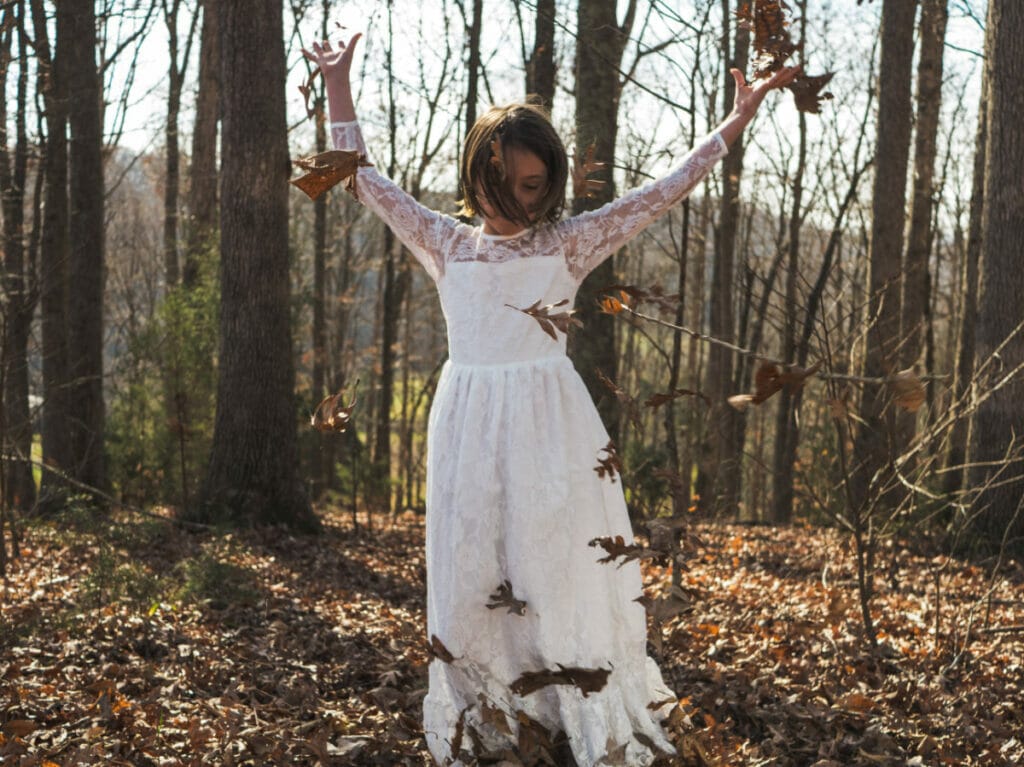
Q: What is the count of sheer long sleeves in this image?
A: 2